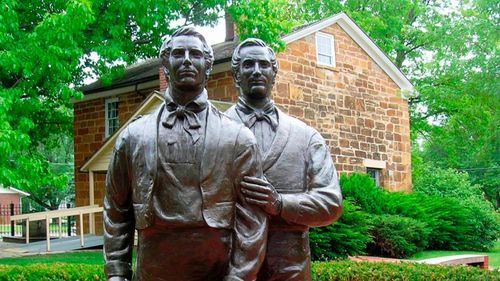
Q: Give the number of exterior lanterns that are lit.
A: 0